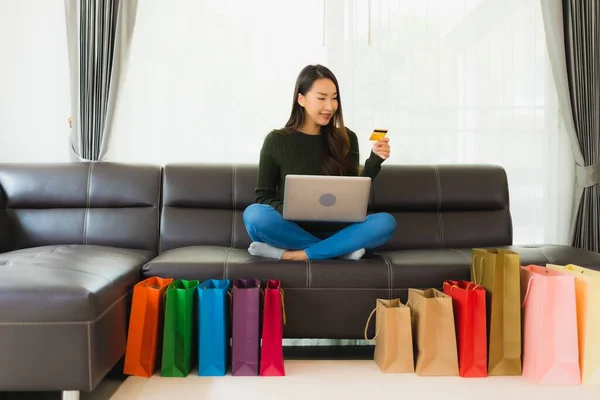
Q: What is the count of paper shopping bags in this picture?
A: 11